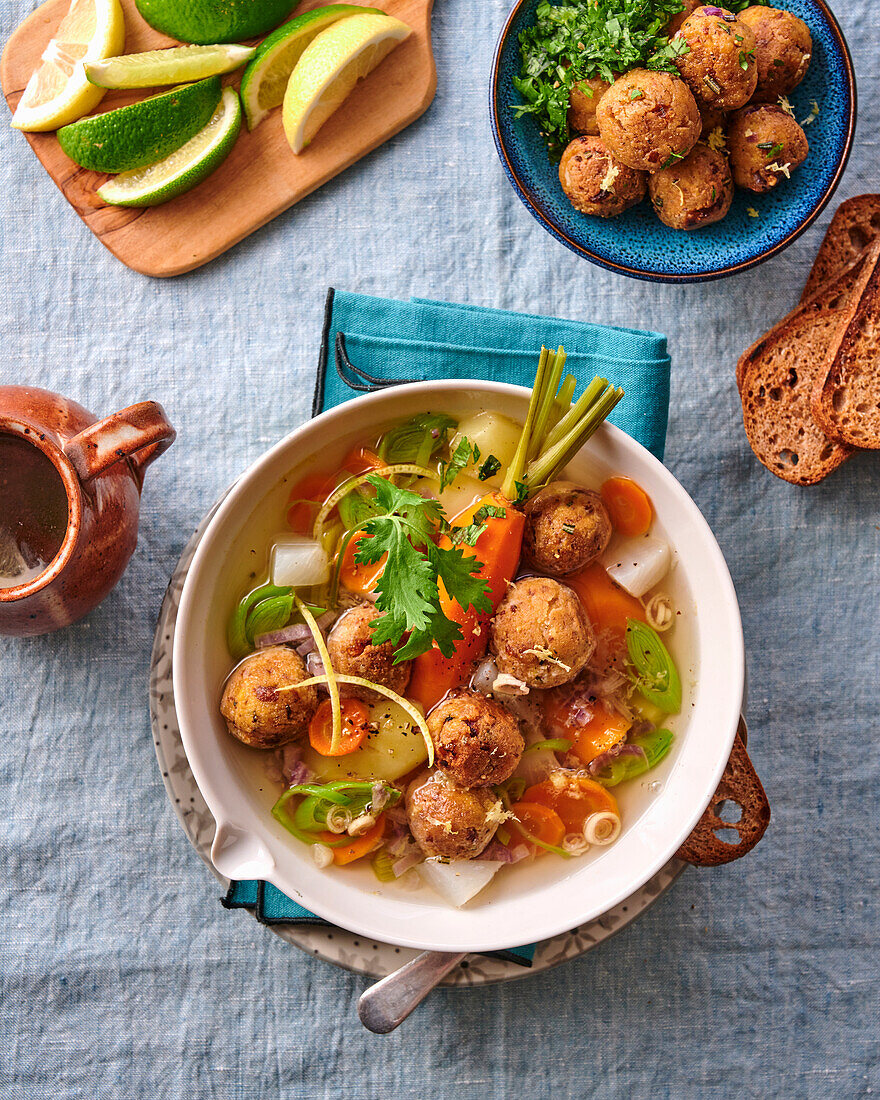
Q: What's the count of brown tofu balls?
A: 15